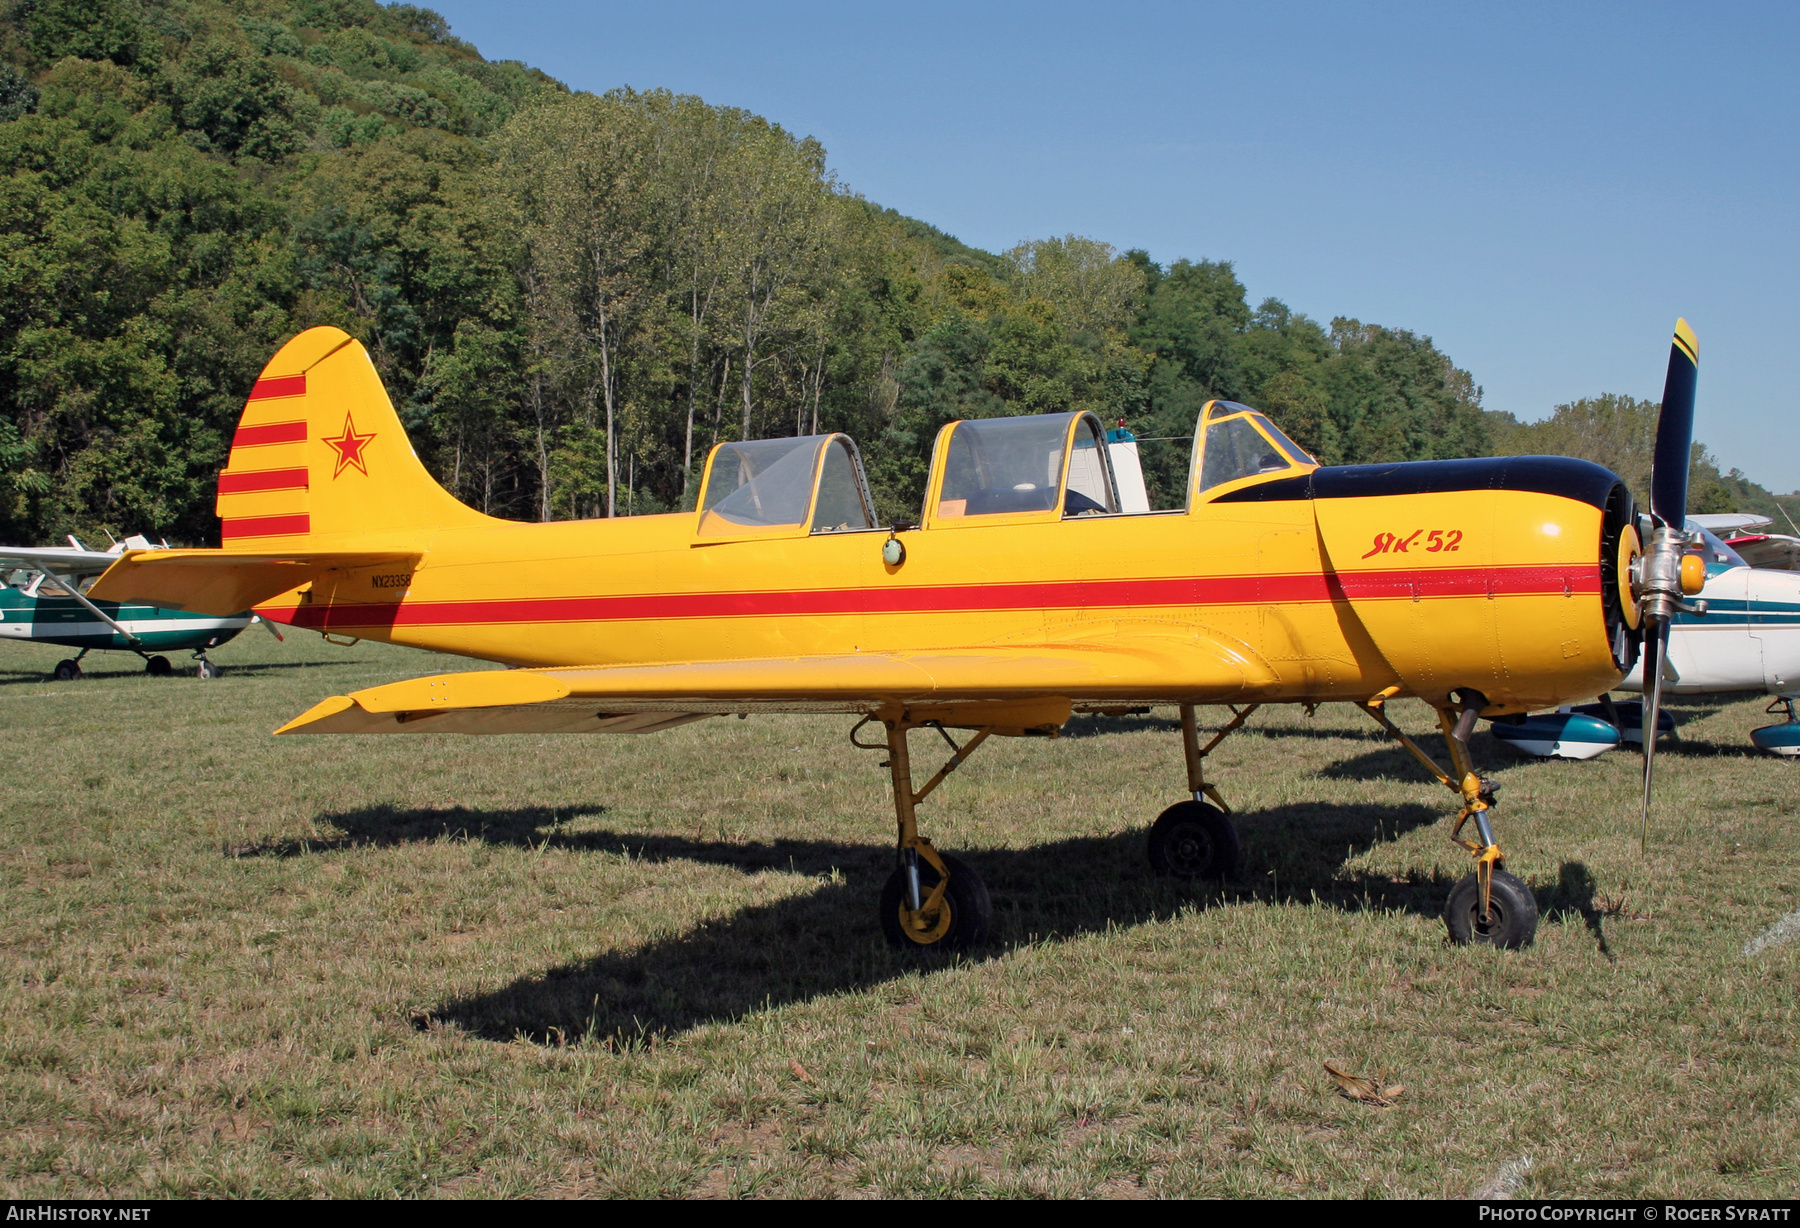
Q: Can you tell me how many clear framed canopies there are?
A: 3